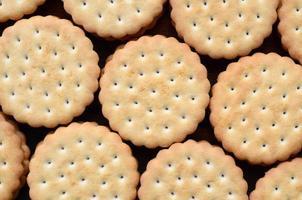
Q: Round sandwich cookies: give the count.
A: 11